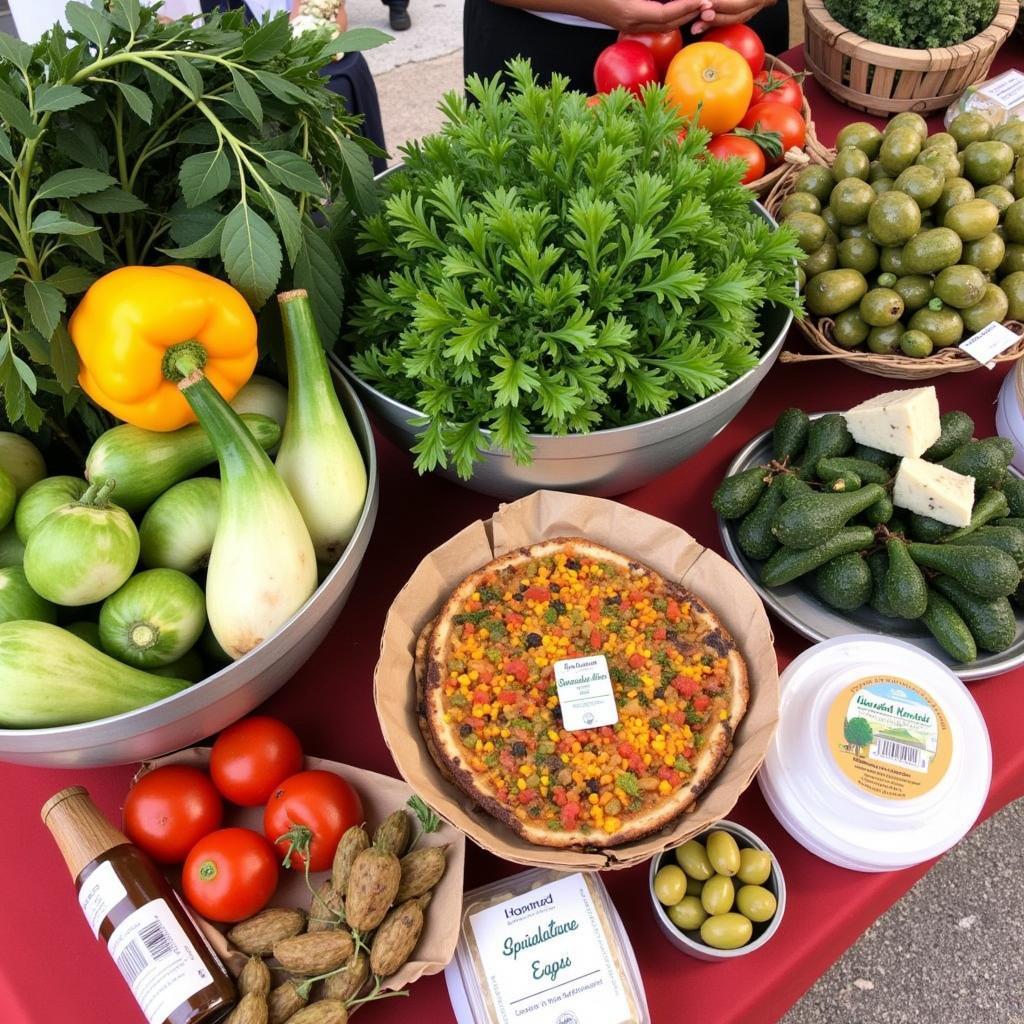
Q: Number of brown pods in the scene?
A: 13